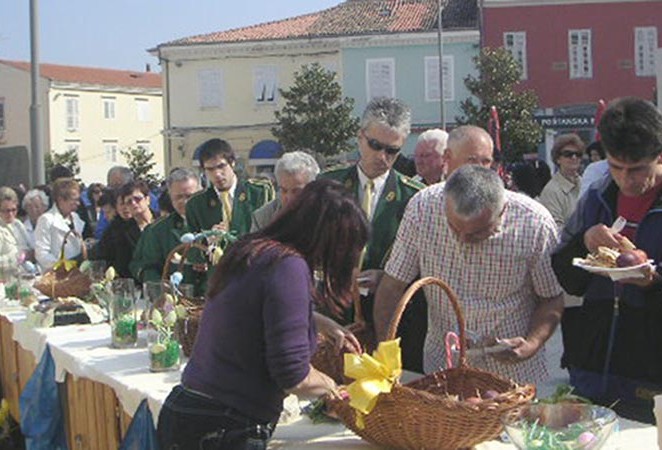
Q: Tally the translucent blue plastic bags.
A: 2